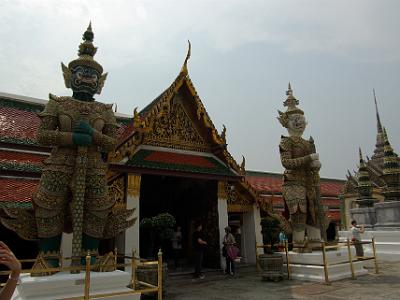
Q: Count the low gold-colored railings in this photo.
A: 2